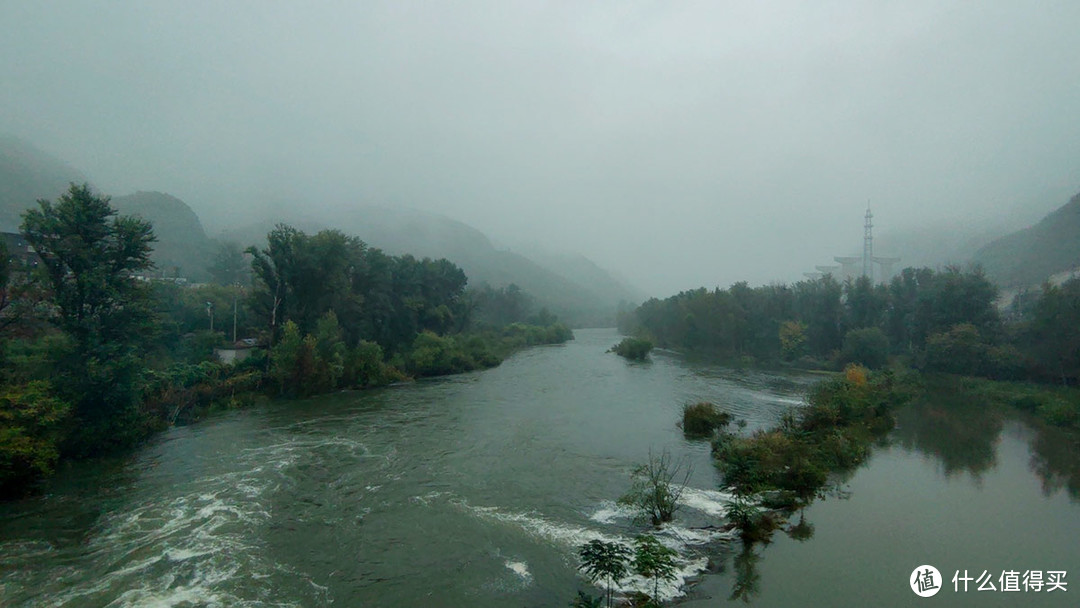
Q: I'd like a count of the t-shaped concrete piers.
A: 4